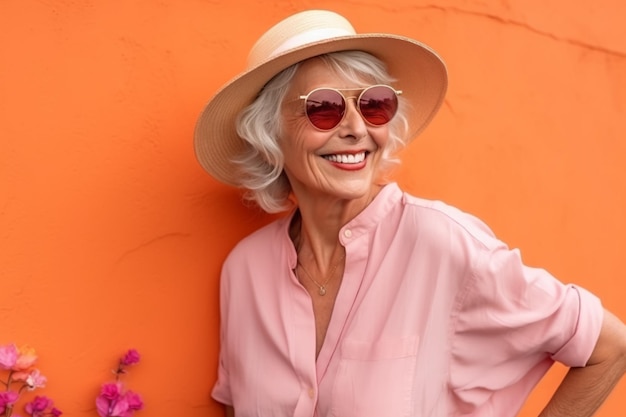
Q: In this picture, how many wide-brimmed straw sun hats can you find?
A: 1